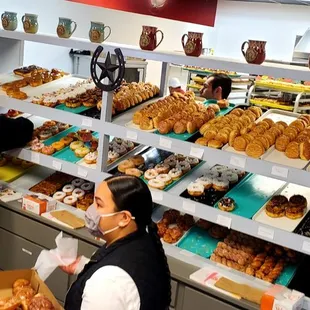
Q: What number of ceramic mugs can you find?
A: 7